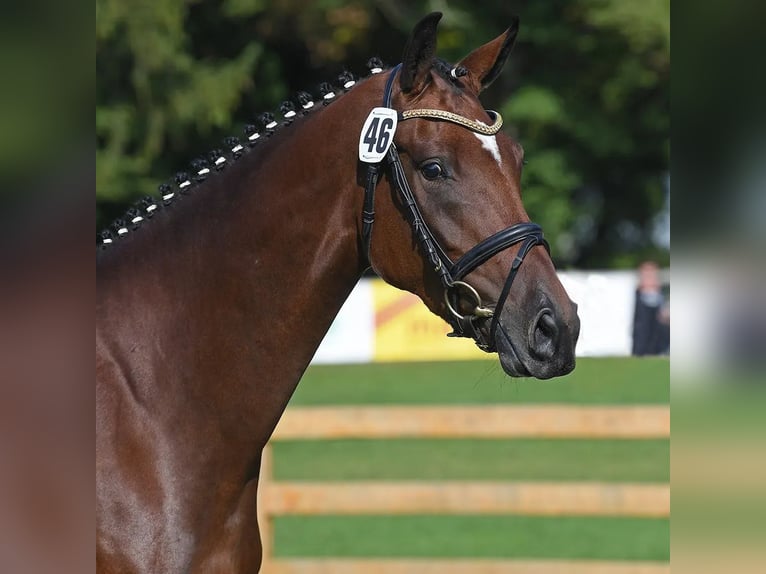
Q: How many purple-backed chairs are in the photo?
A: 0